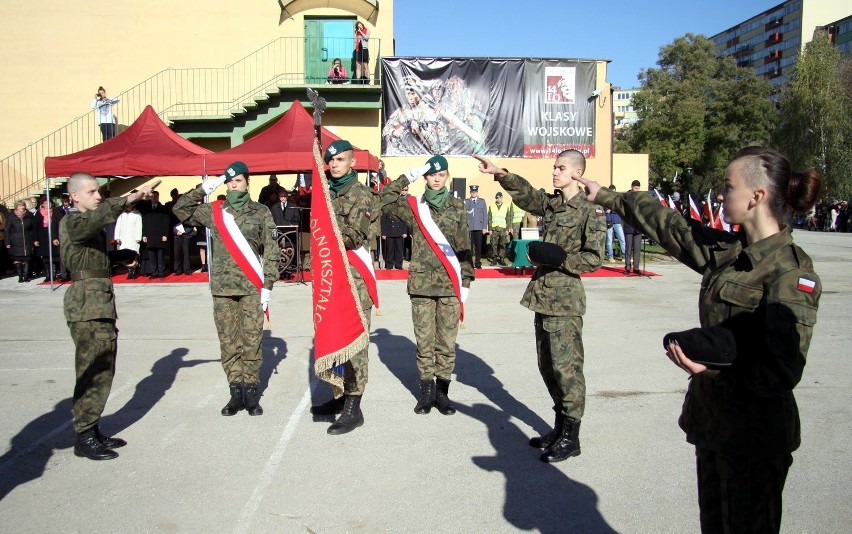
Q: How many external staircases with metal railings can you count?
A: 1